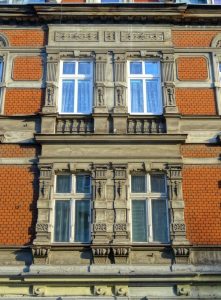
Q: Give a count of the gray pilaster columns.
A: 8